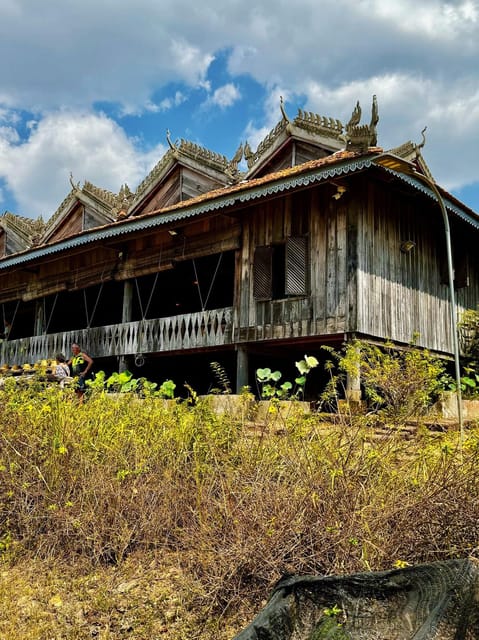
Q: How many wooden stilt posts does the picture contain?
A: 3